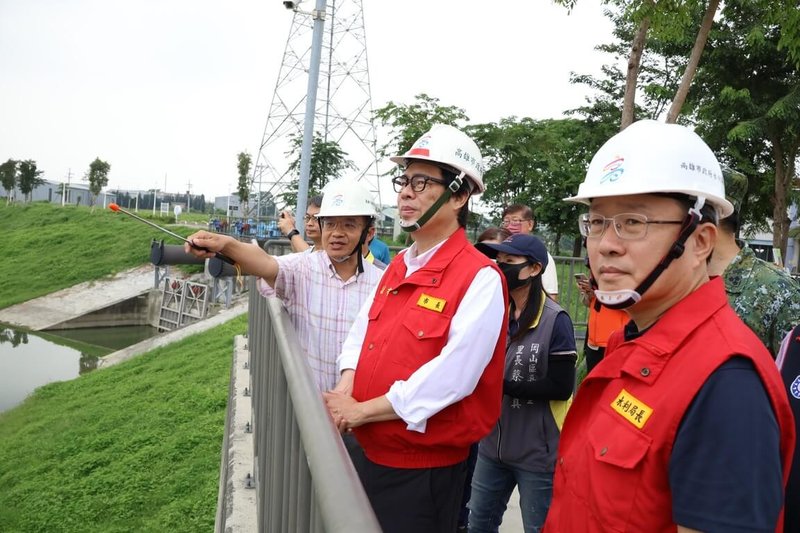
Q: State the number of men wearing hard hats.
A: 3